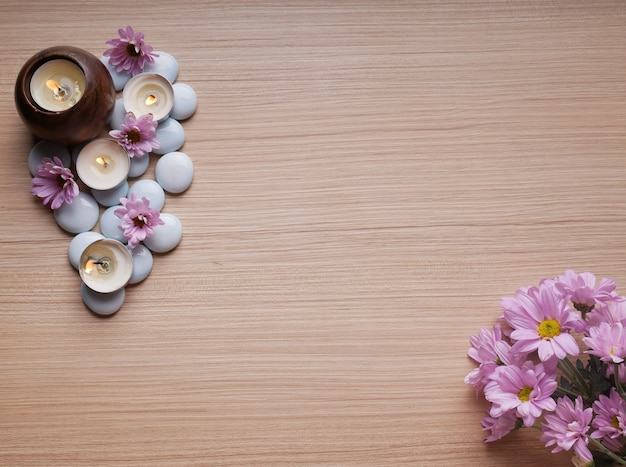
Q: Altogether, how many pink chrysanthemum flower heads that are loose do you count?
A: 4